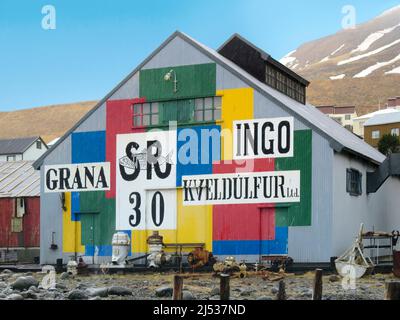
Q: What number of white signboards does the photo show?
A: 4